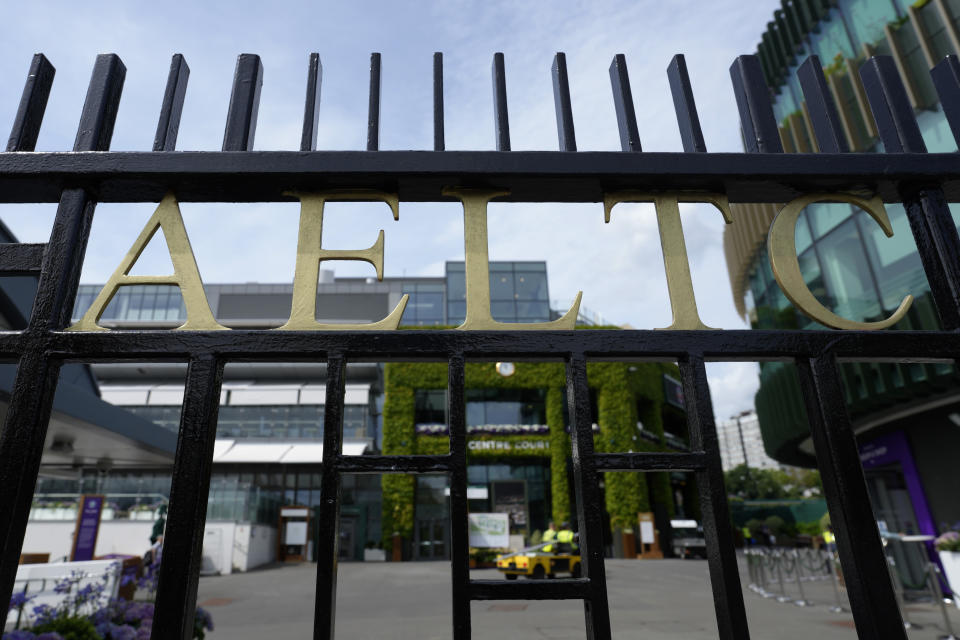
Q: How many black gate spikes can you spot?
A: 15